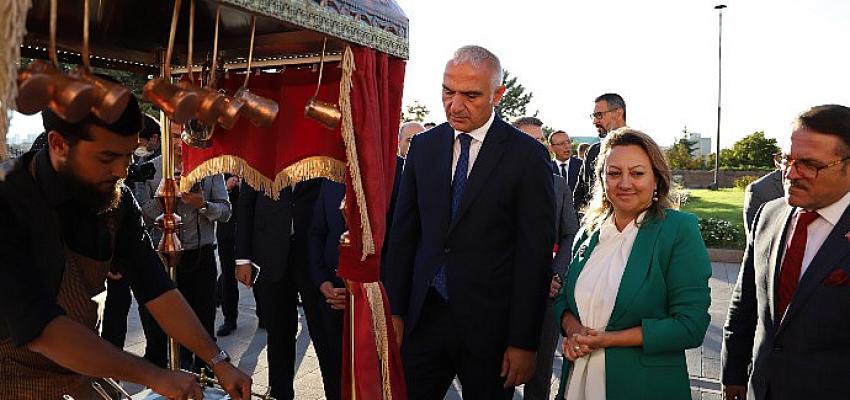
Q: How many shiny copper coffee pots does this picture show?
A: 8